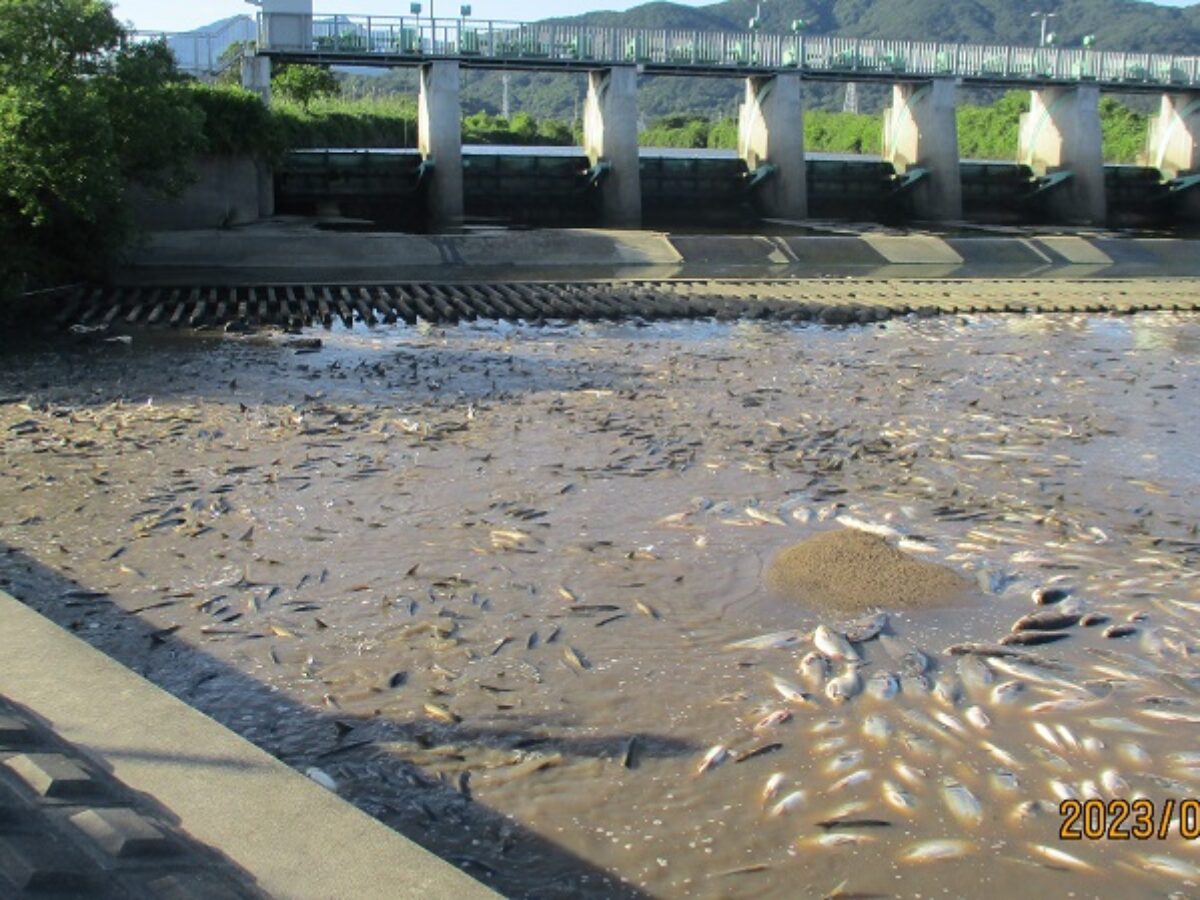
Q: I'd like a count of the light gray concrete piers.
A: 6